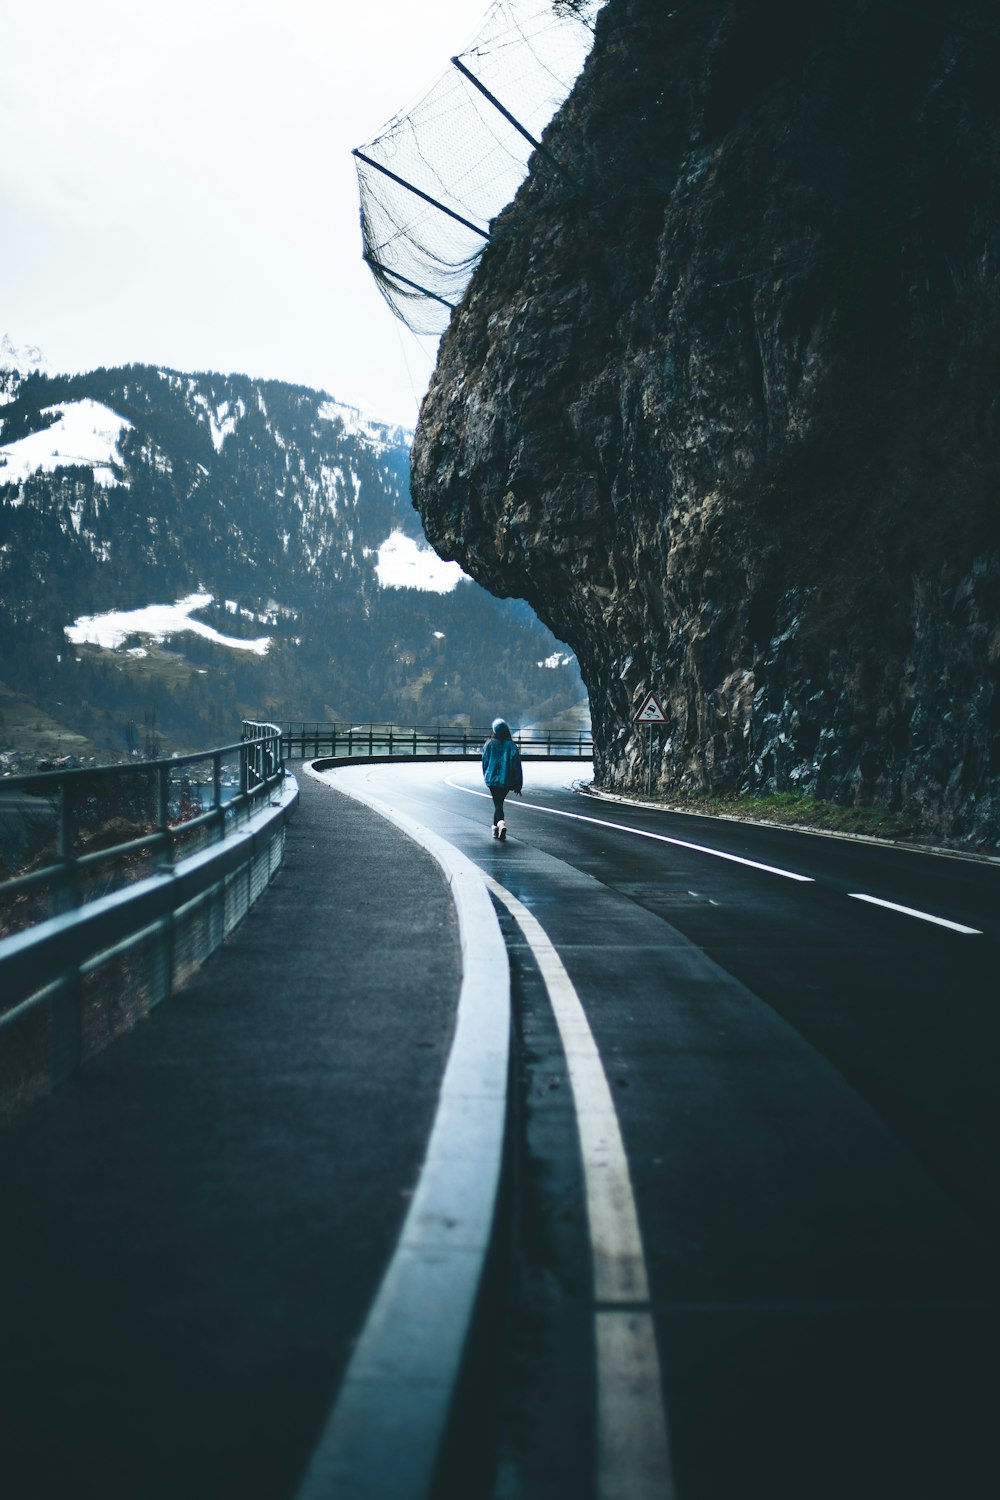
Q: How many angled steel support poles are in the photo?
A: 3